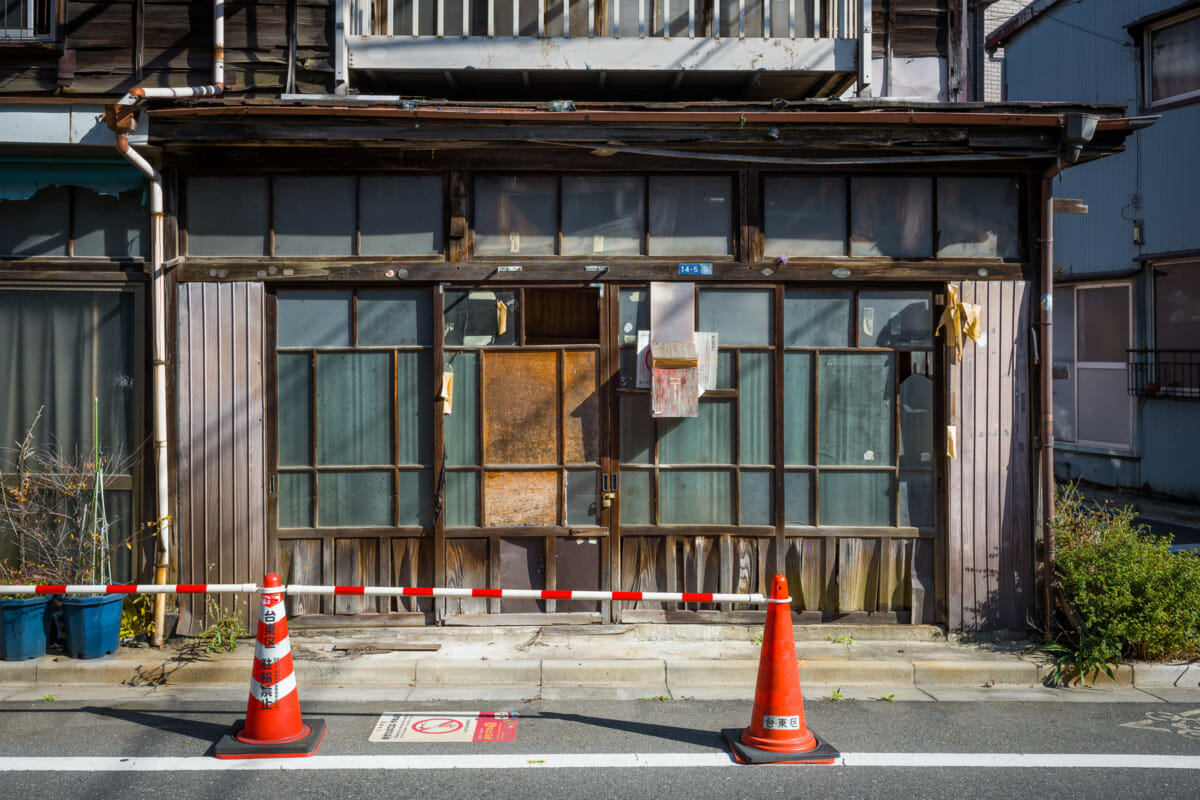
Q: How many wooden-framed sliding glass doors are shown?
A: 4